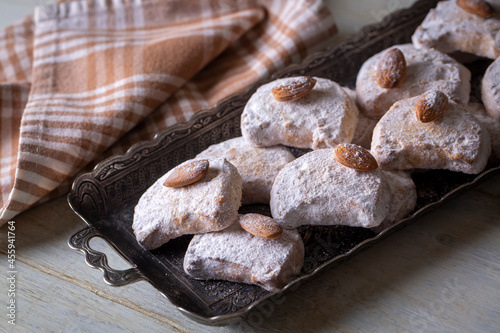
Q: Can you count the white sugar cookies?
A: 12